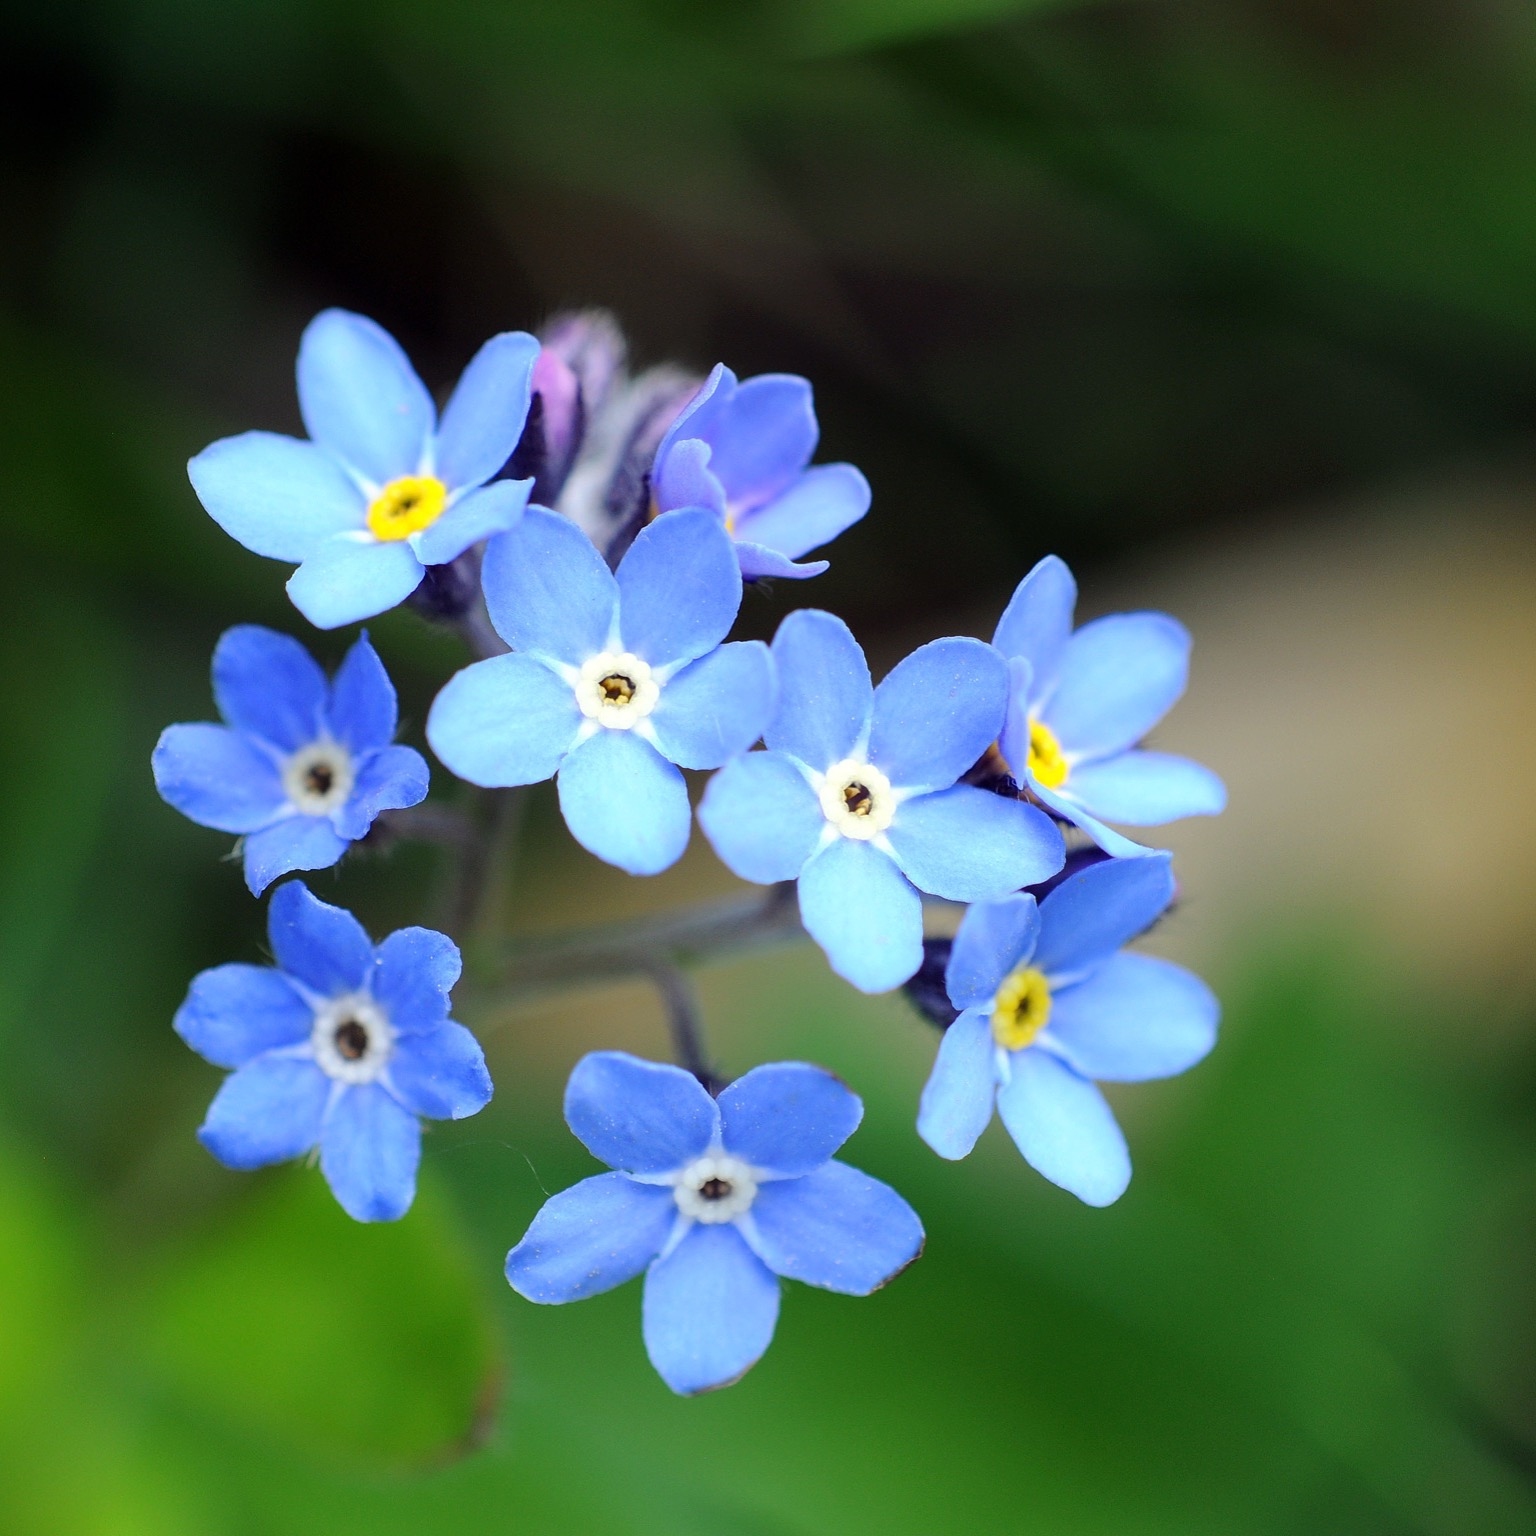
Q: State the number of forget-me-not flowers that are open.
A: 9